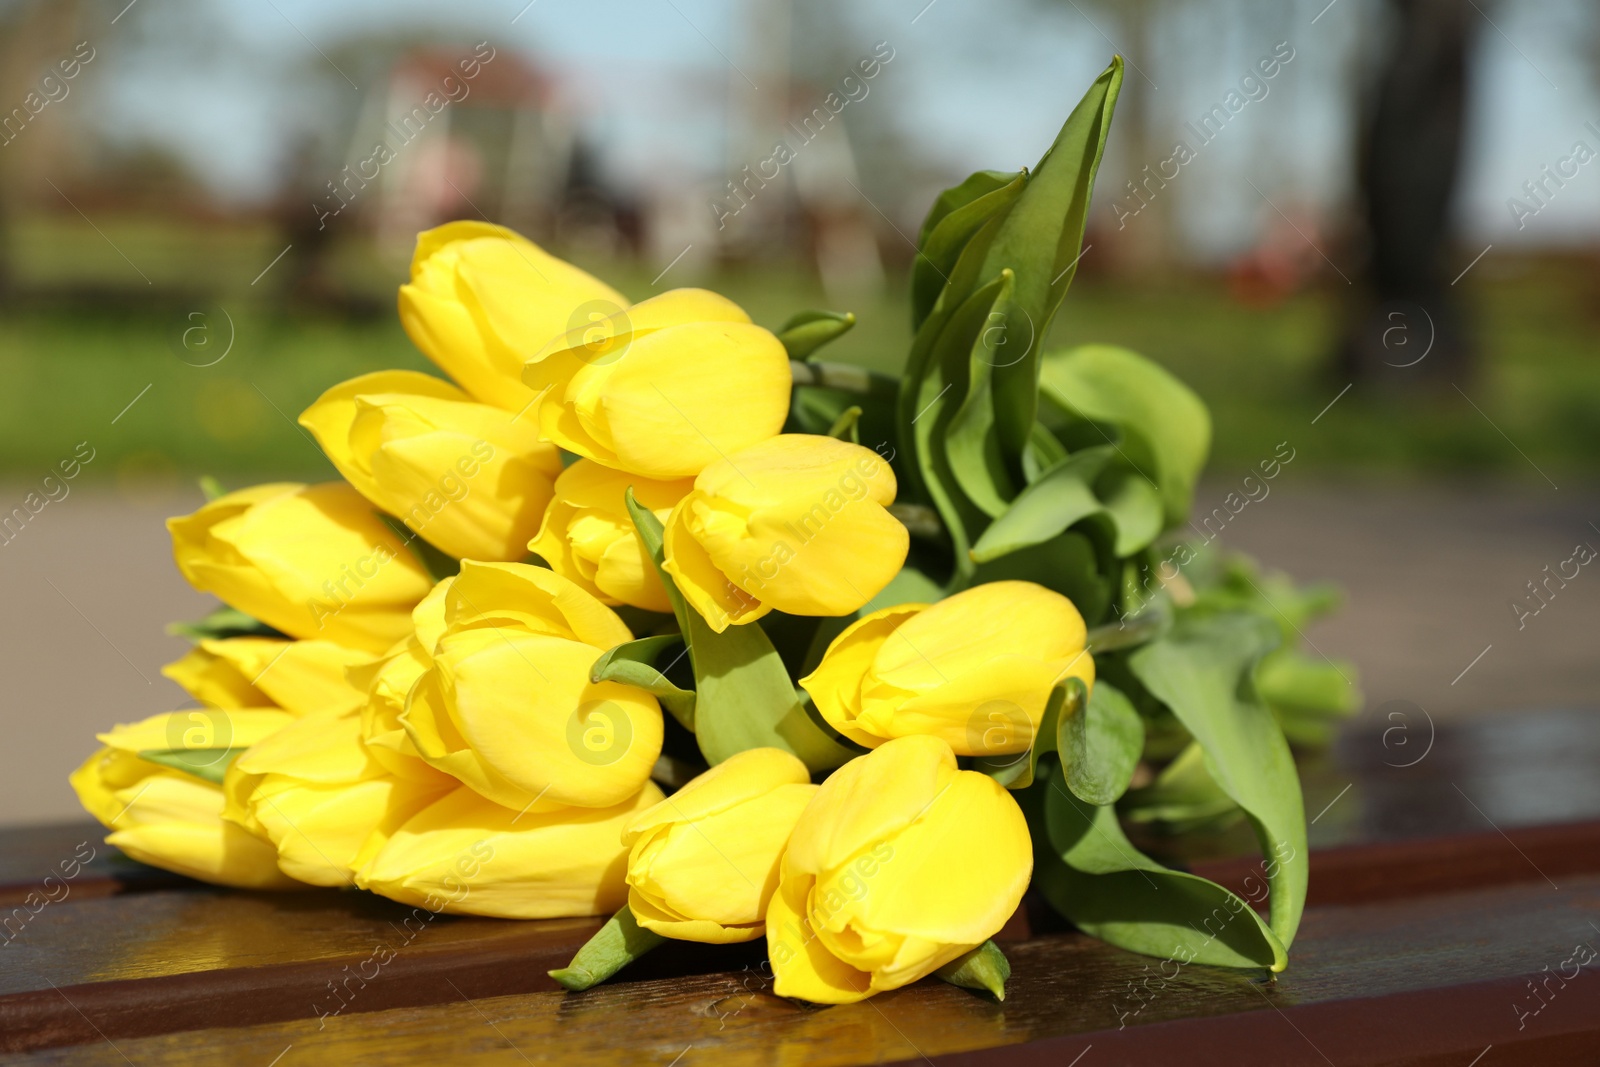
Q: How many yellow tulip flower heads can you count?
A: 15